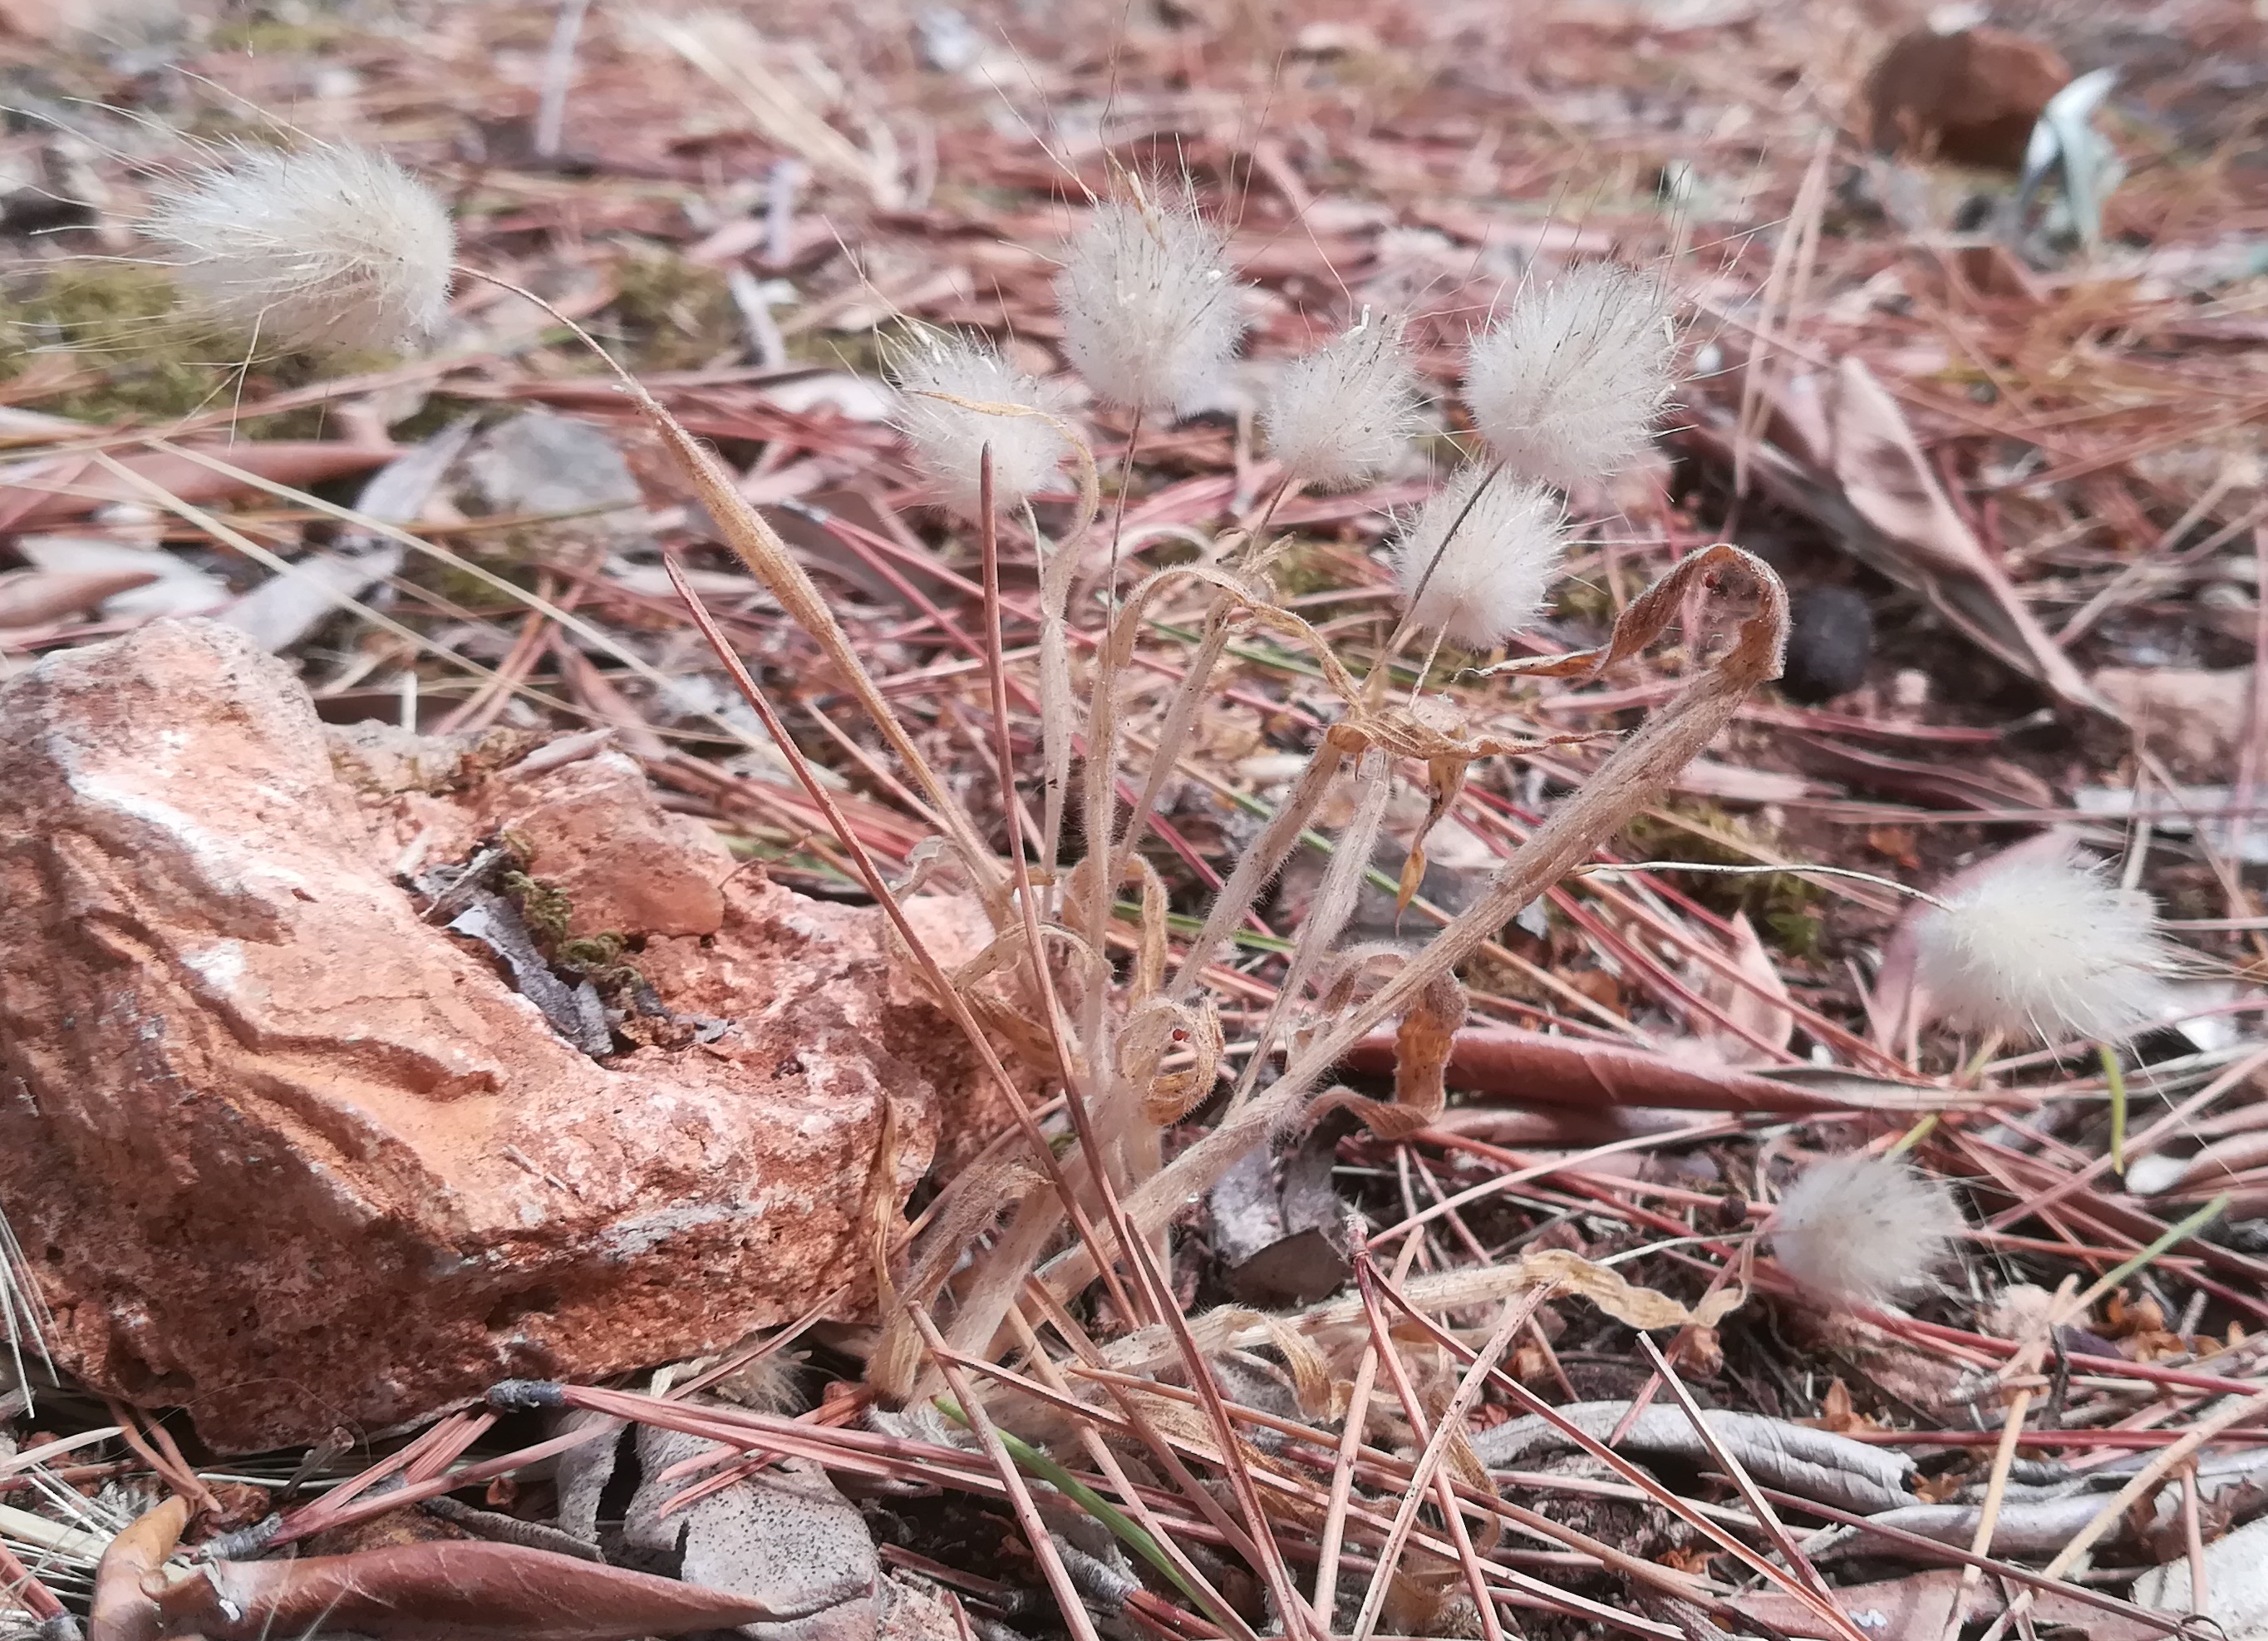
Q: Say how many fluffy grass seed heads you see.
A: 8